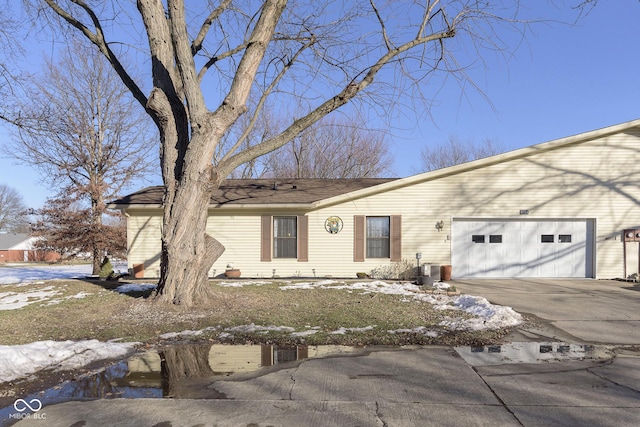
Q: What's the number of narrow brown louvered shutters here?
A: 4